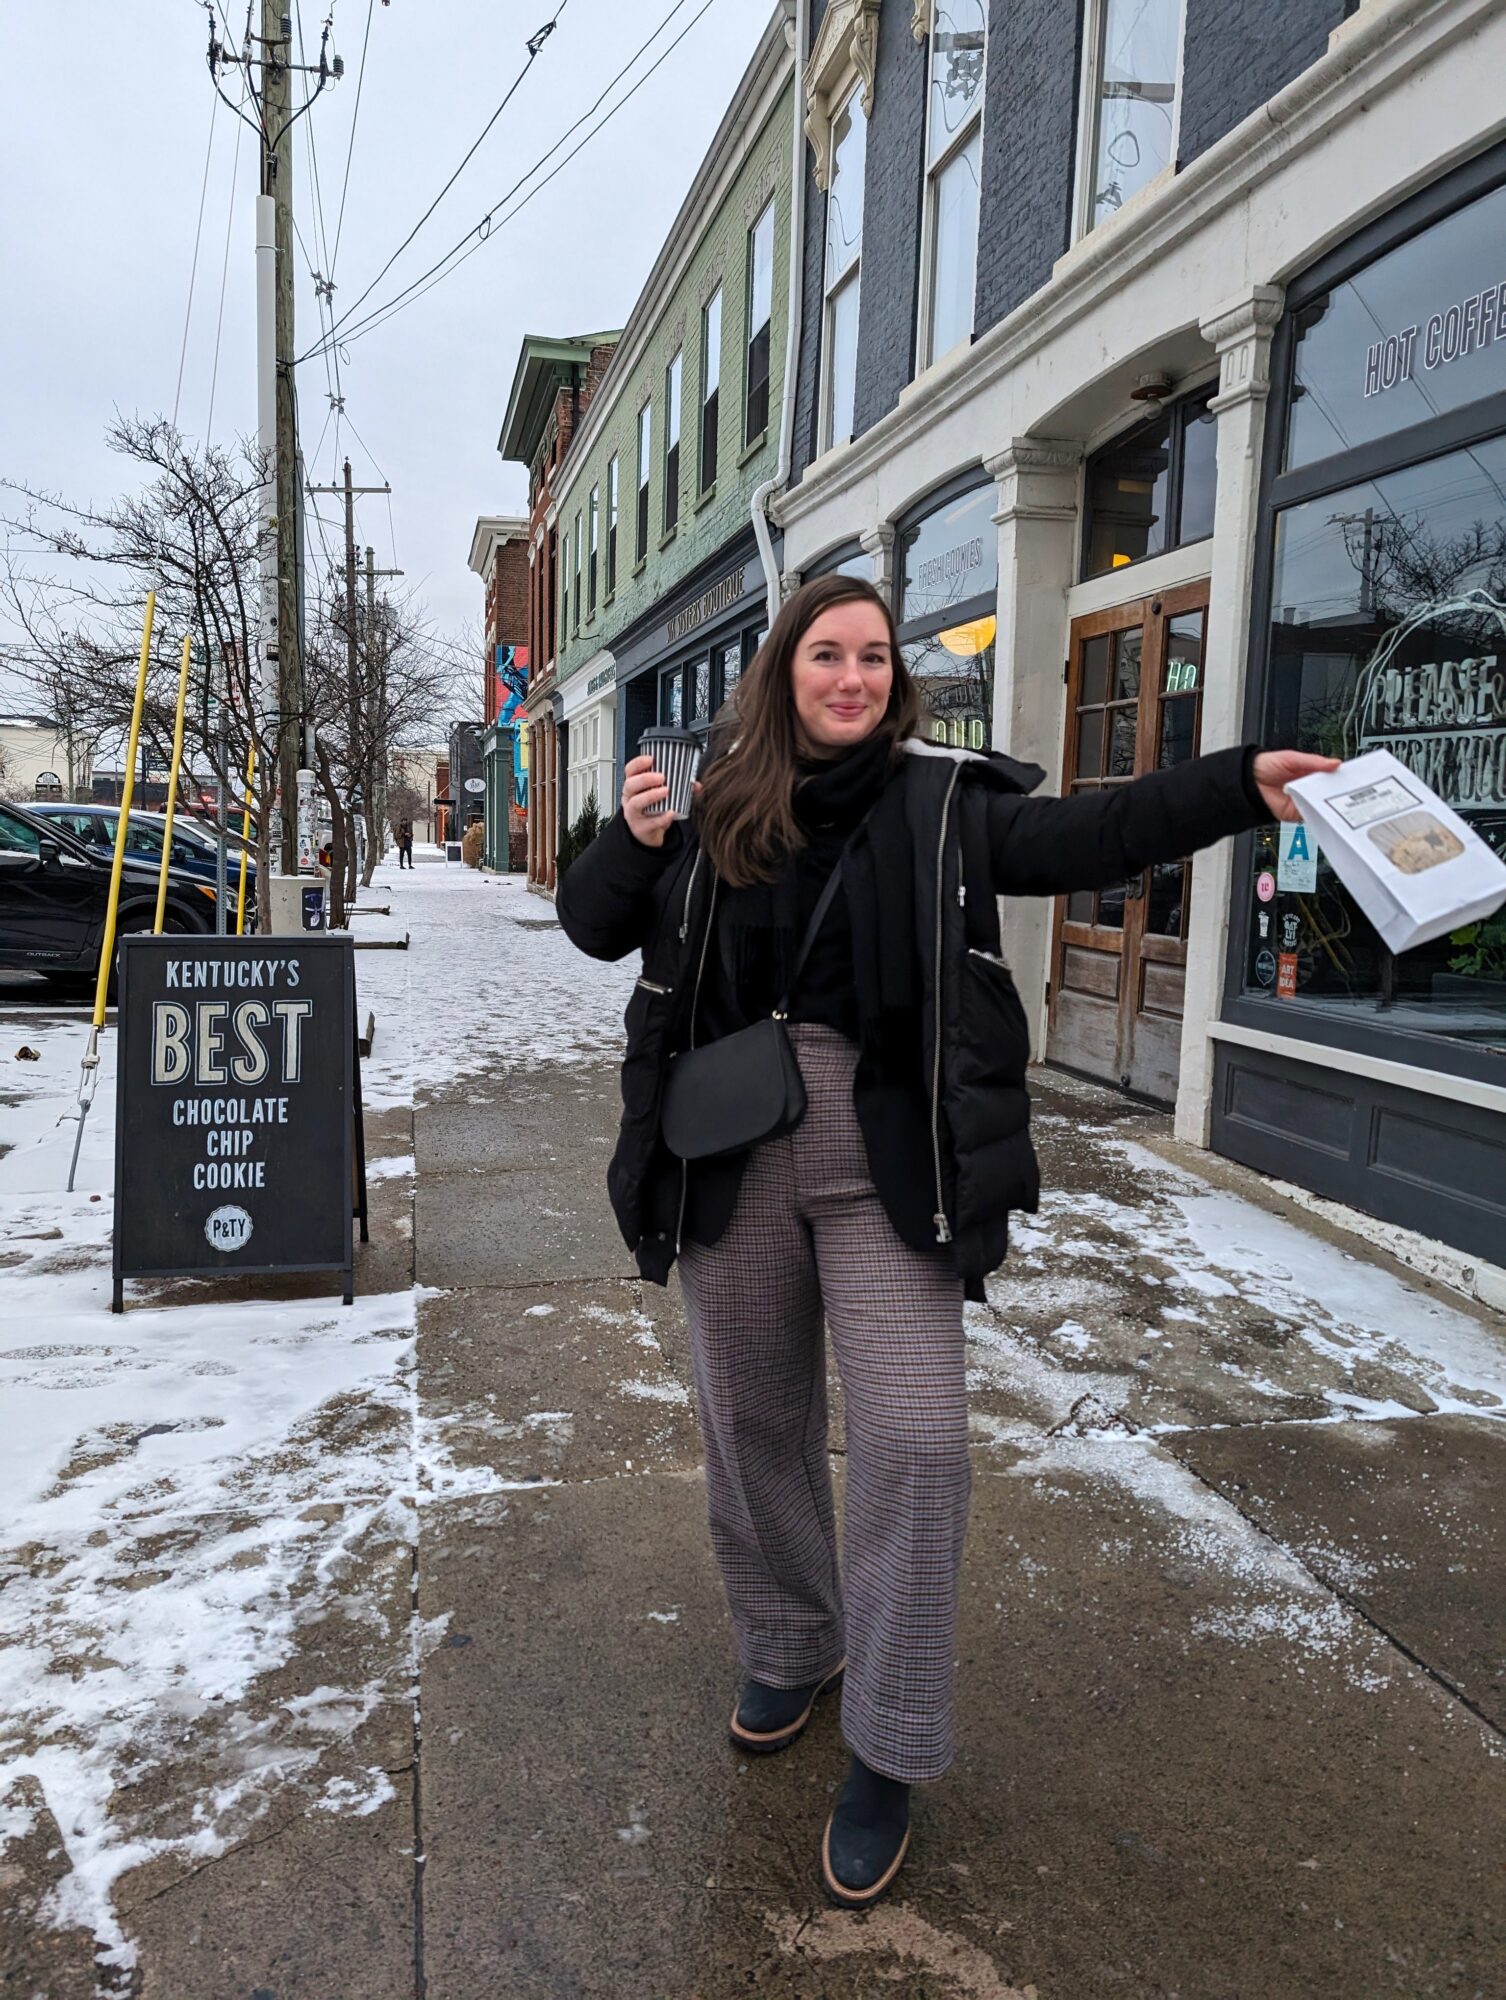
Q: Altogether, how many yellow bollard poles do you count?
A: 3